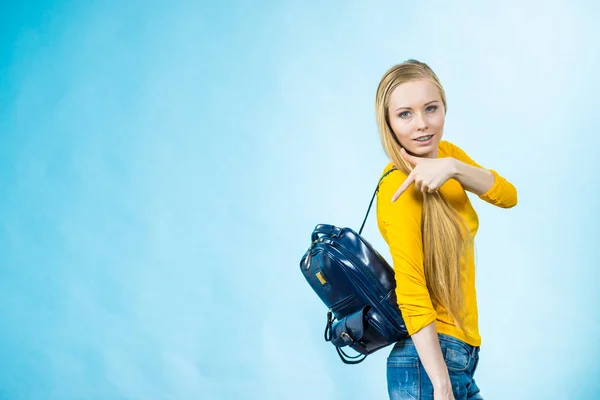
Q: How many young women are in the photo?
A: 1